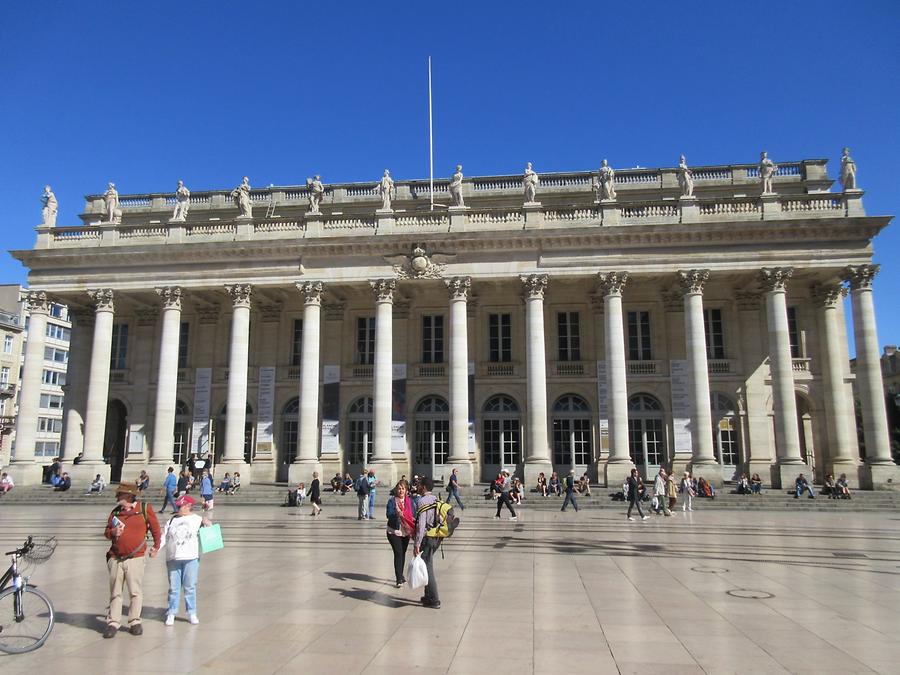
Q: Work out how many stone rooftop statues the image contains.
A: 12